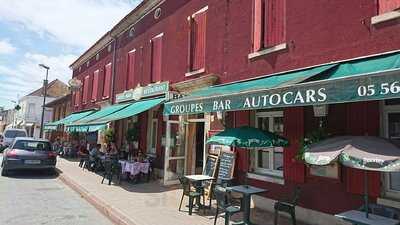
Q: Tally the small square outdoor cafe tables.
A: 3